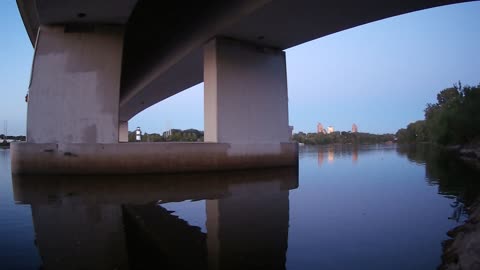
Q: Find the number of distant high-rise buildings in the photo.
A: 3